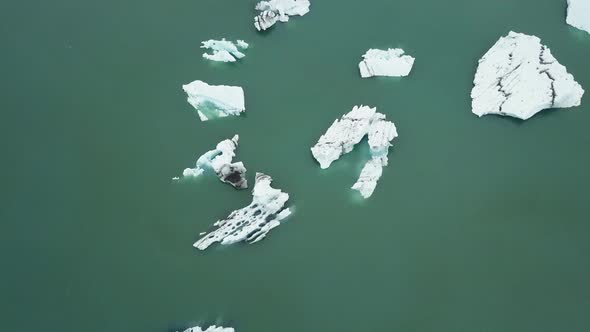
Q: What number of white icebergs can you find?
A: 10